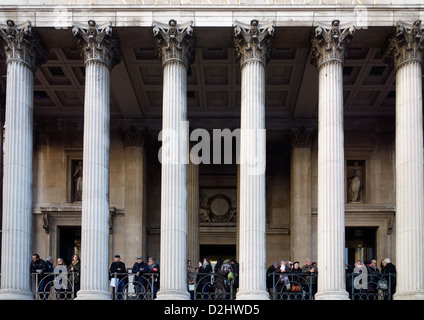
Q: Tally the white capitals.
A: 6